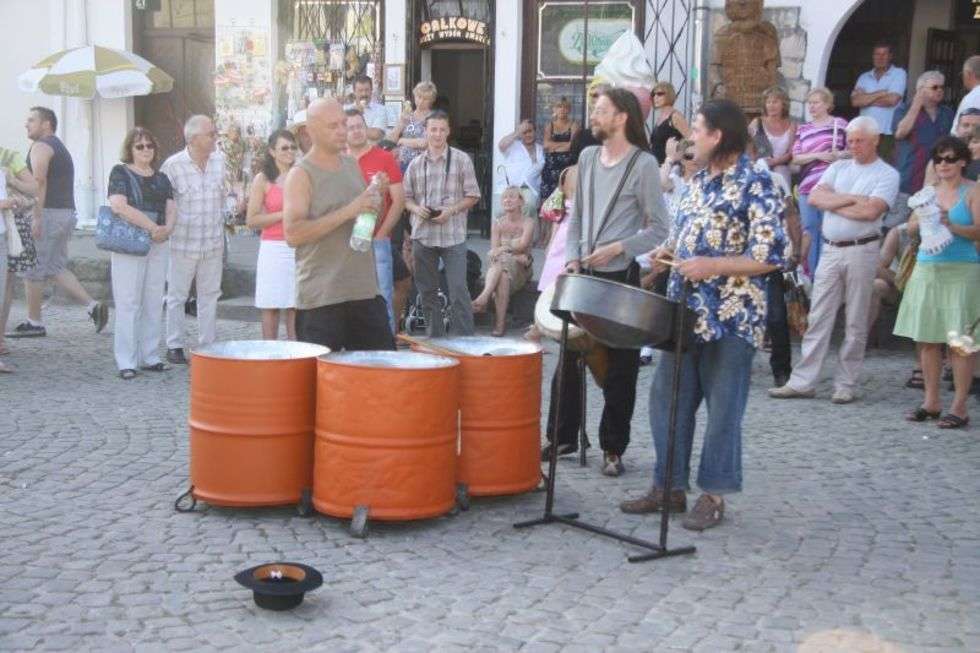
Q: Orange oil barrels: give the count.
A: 3